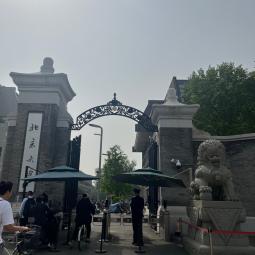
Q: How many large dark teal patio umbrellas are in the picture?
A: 2